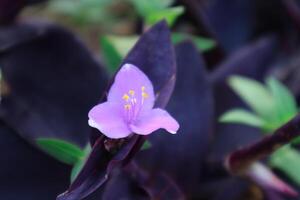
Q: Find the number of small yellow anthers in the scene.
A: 5